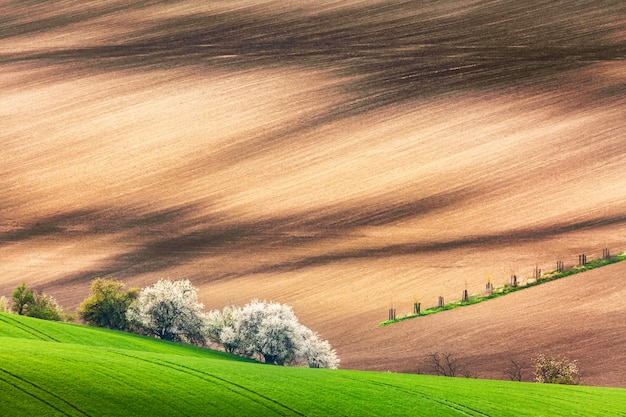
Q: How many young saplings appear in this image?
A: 10